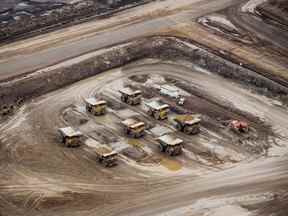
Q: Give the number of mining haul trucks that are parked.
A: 8